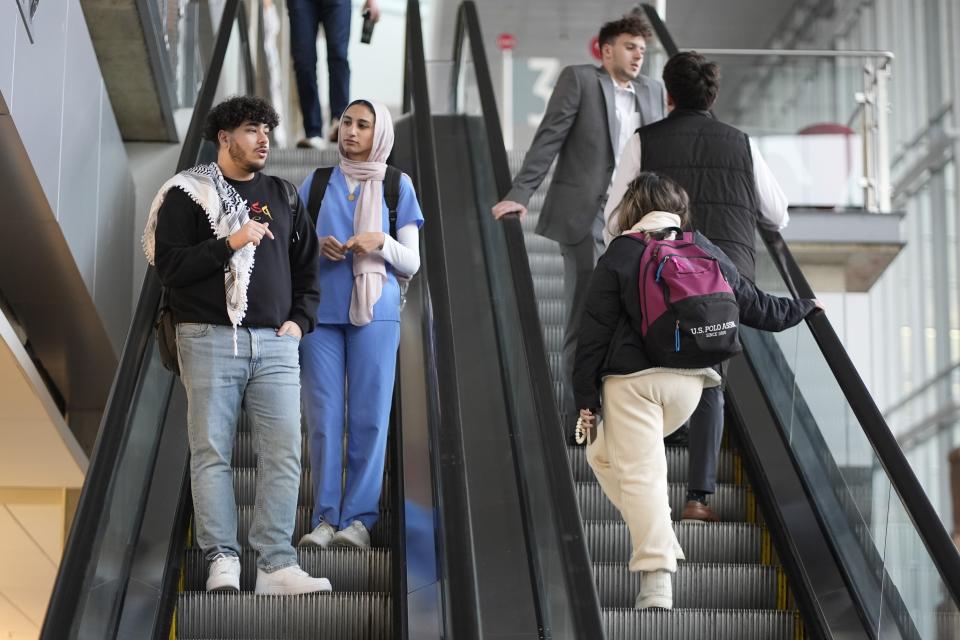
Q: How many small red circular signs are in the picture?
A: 2